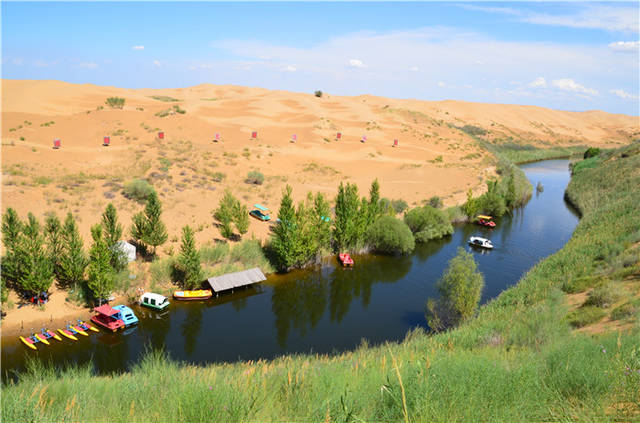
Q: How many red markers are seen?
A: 9